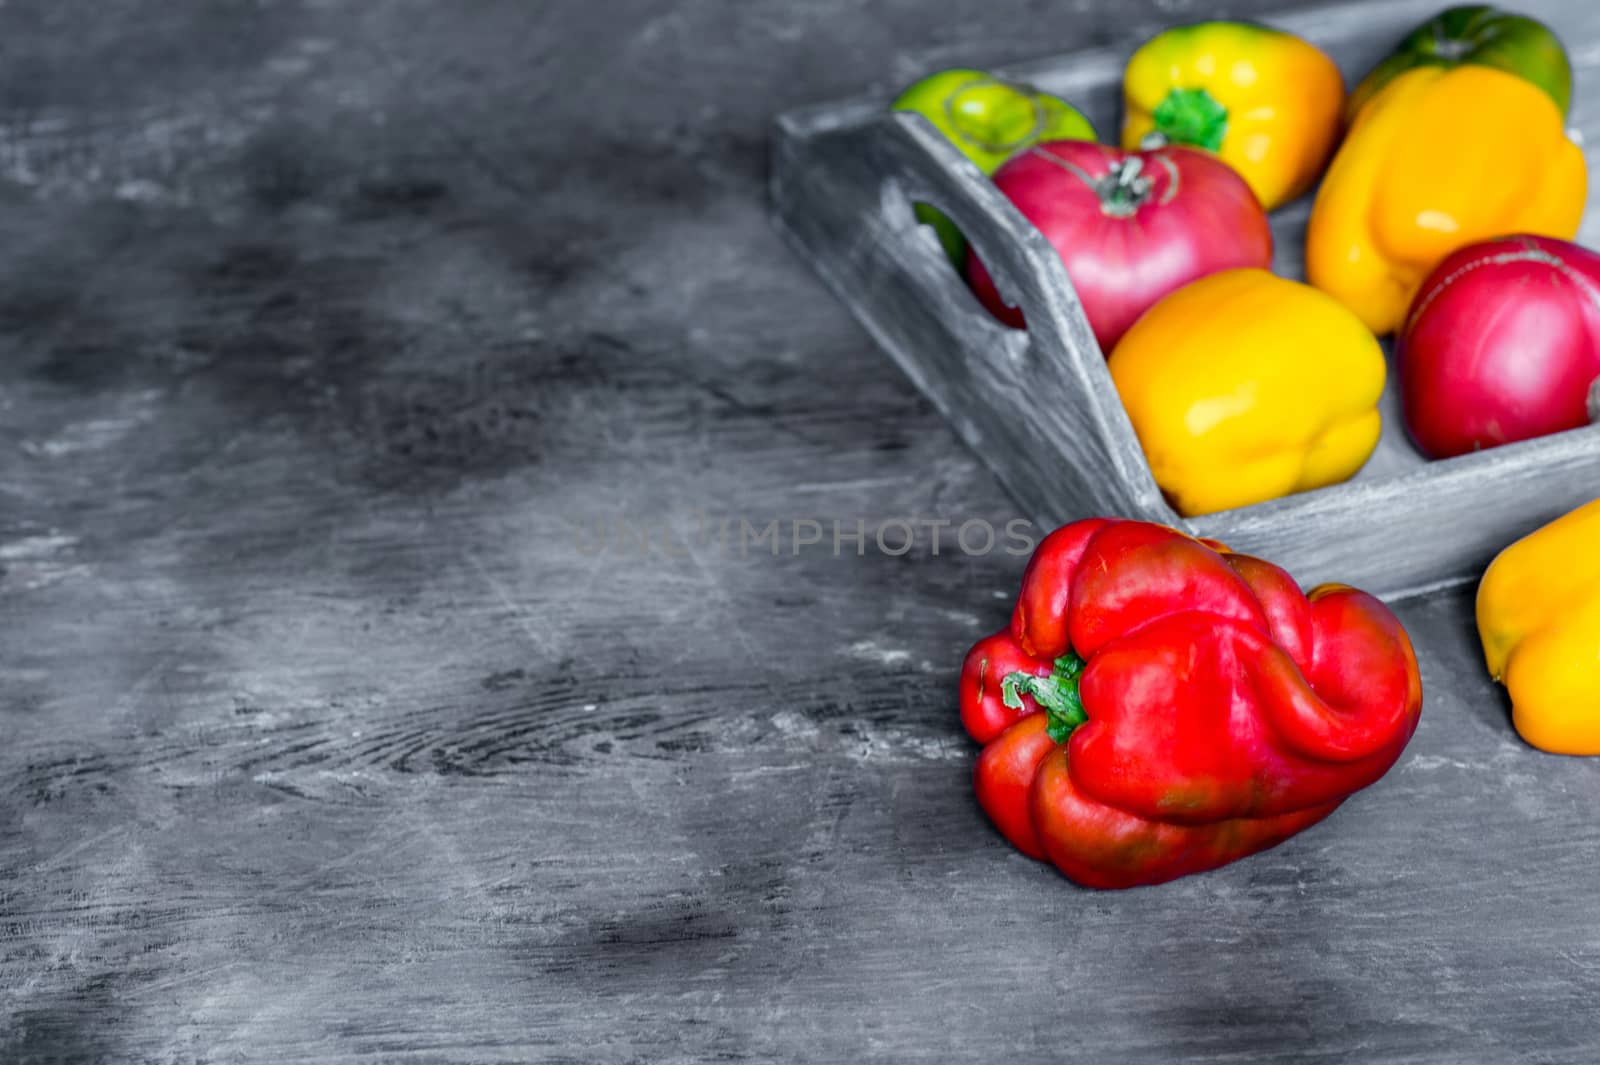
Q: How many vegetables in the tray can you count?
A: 7